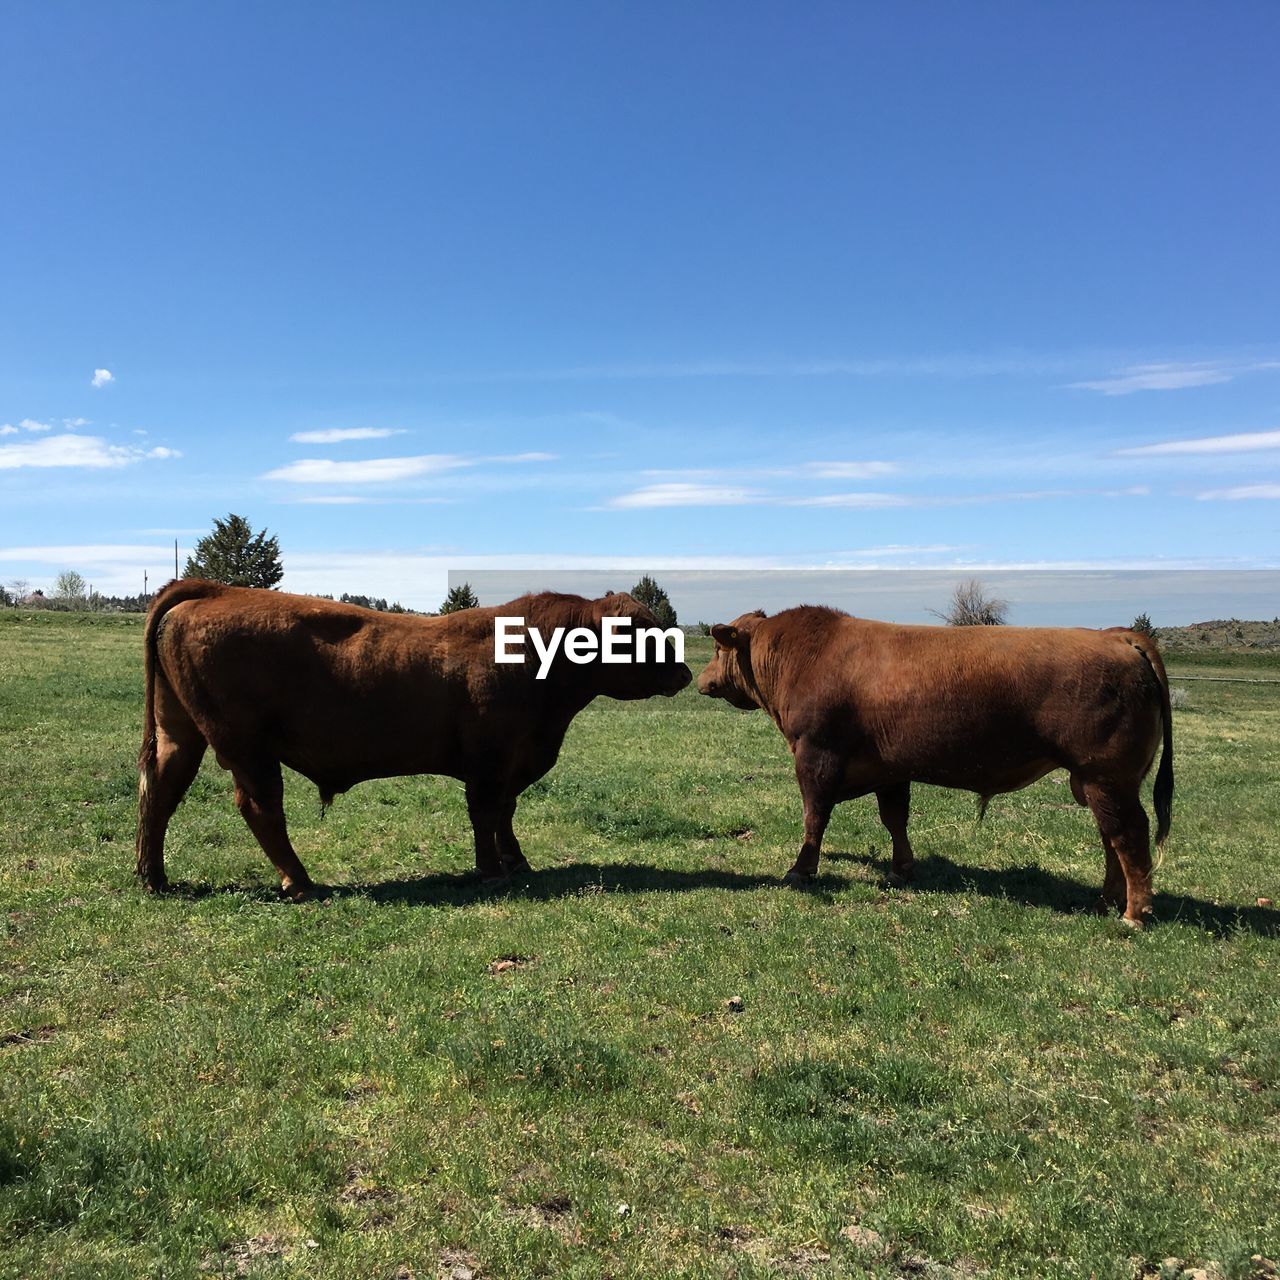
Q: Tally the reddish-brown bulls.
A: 2